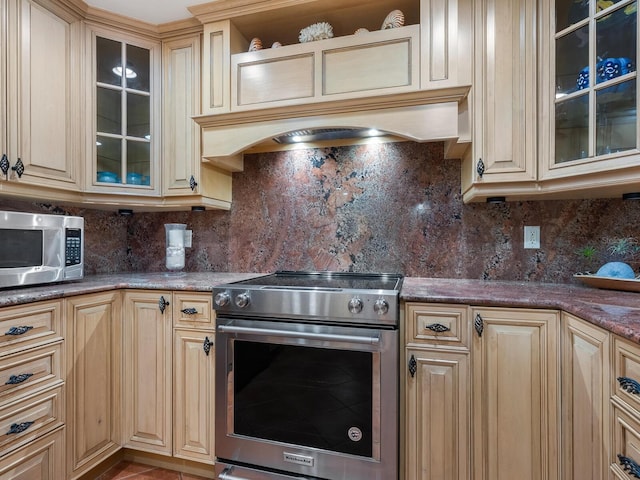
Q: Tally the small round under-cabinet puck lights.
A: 4